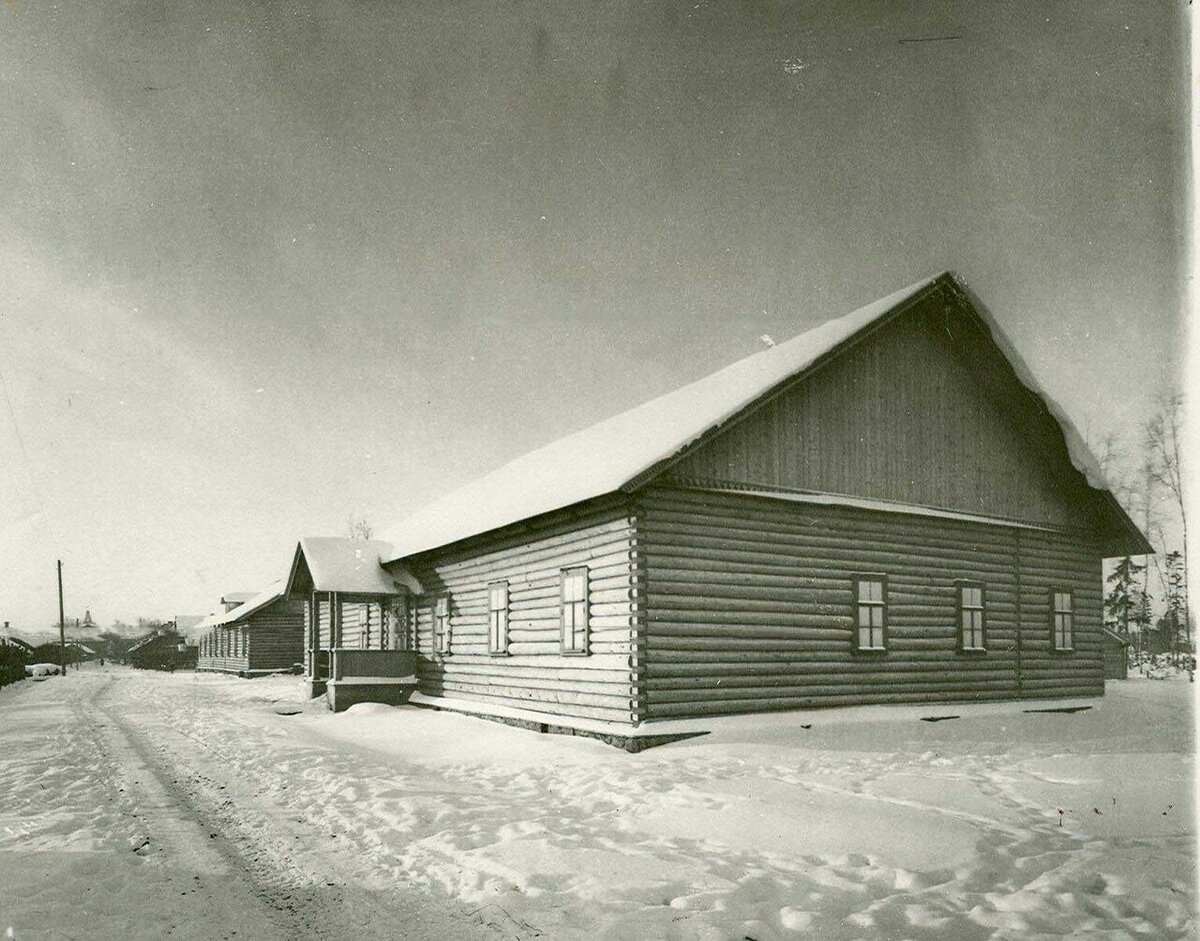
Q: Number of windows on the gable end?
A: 3